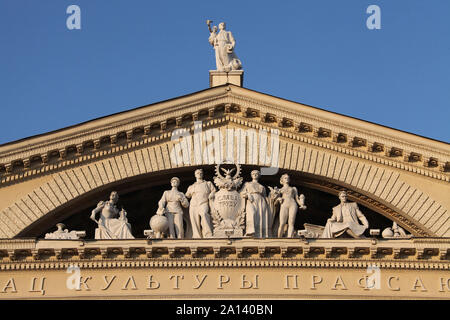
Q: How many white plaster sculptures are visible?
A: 7